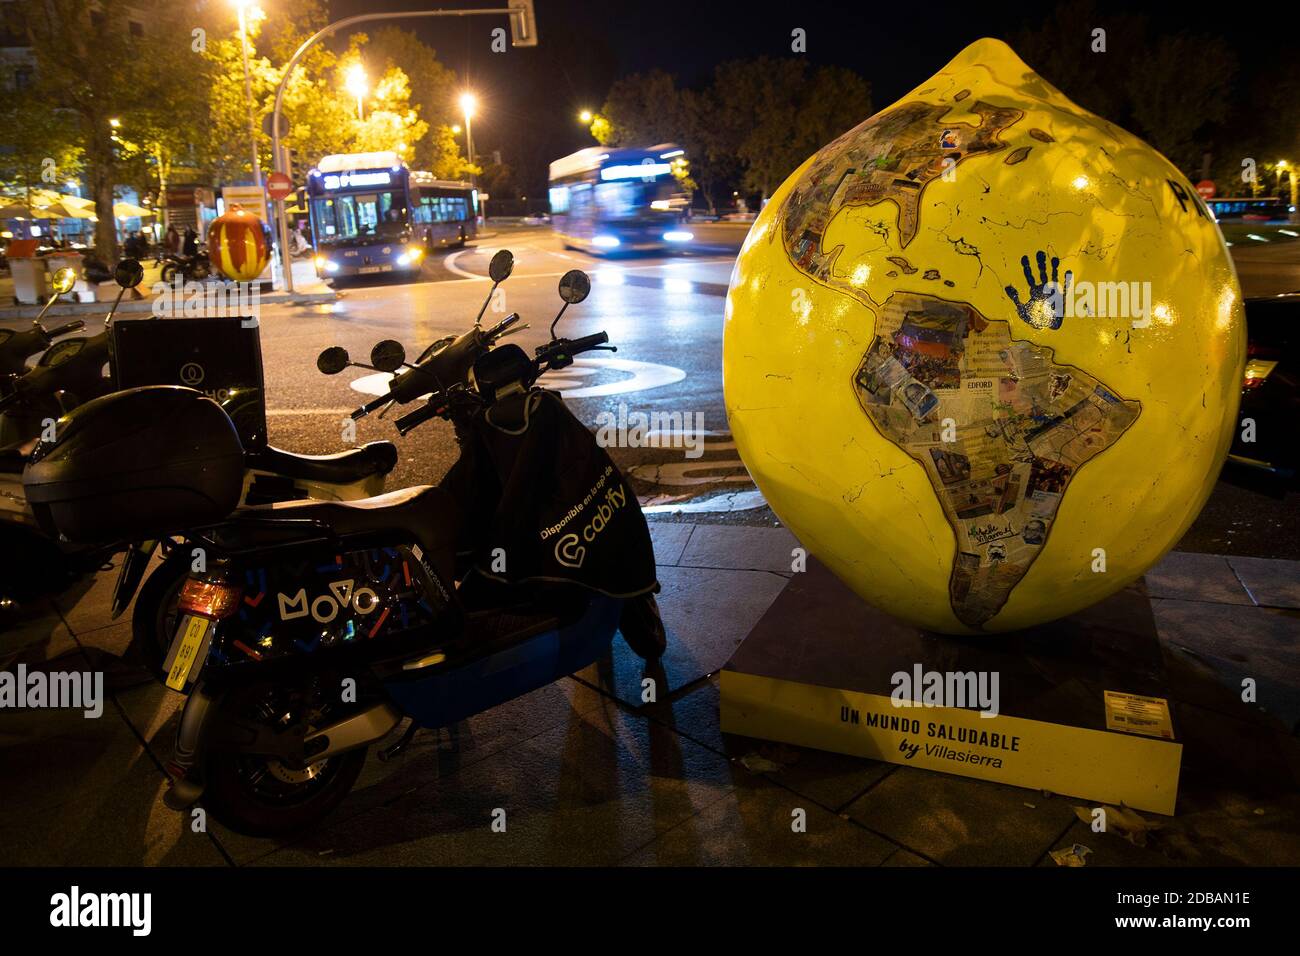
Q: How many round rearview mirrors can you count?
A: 6